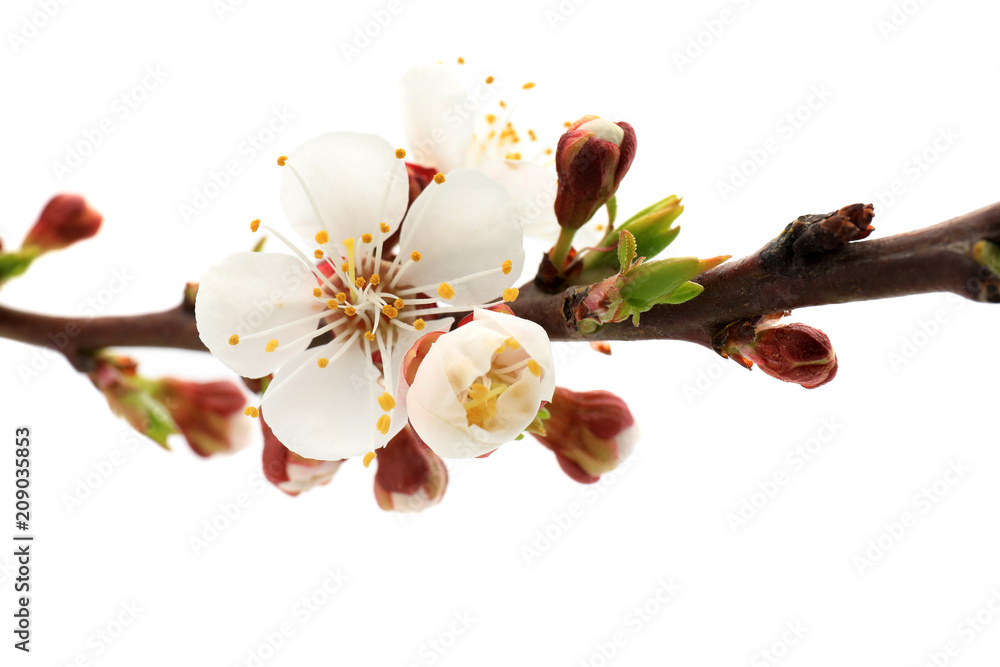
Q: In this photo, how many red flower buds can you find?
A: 7